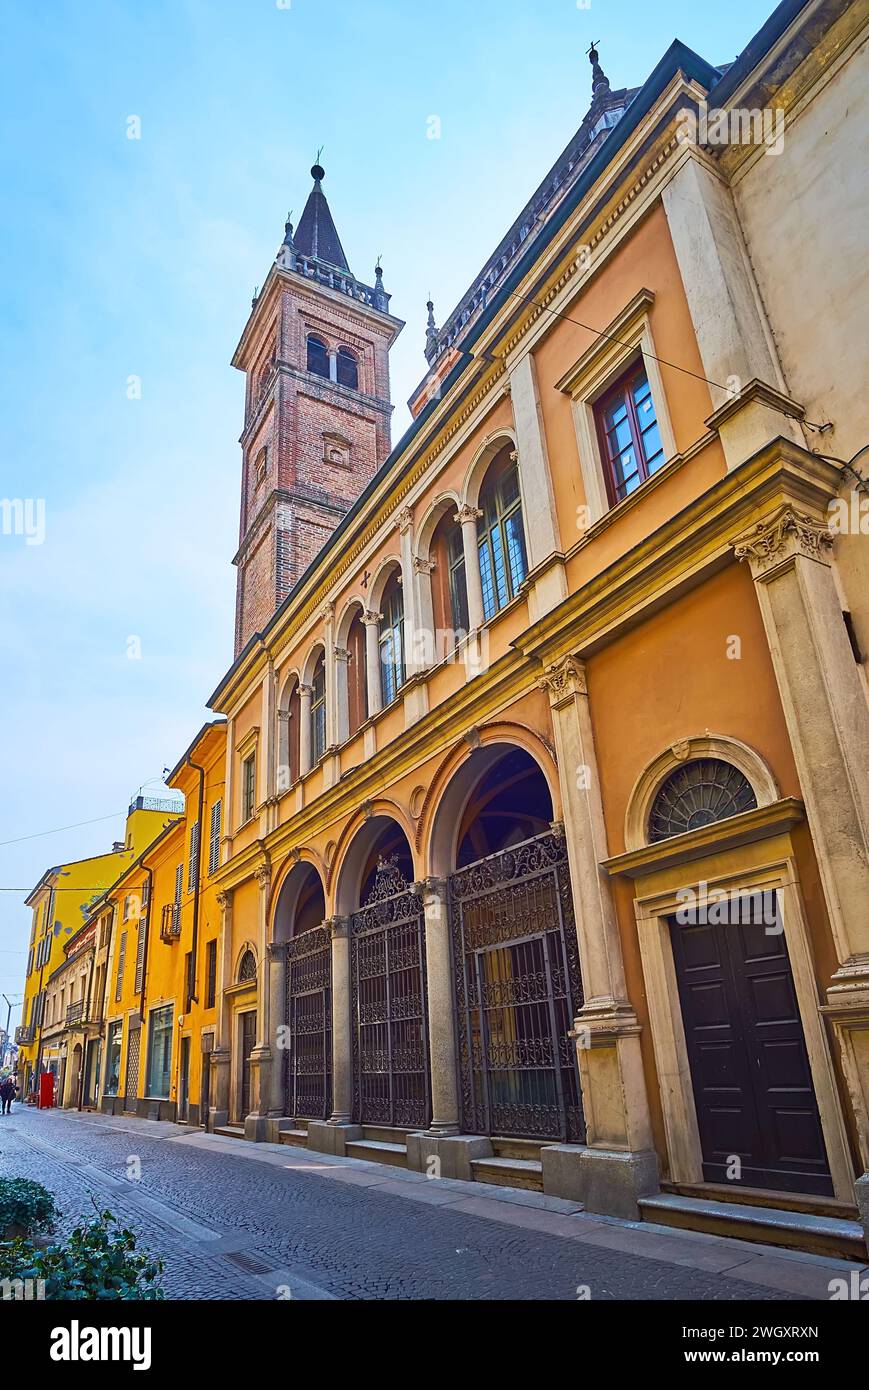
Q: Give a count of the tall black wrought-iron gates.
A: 3